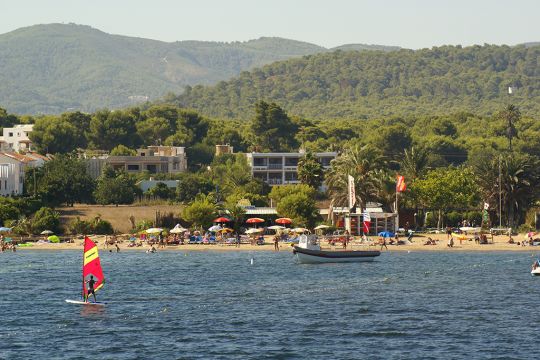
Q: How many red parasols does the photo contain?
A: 3